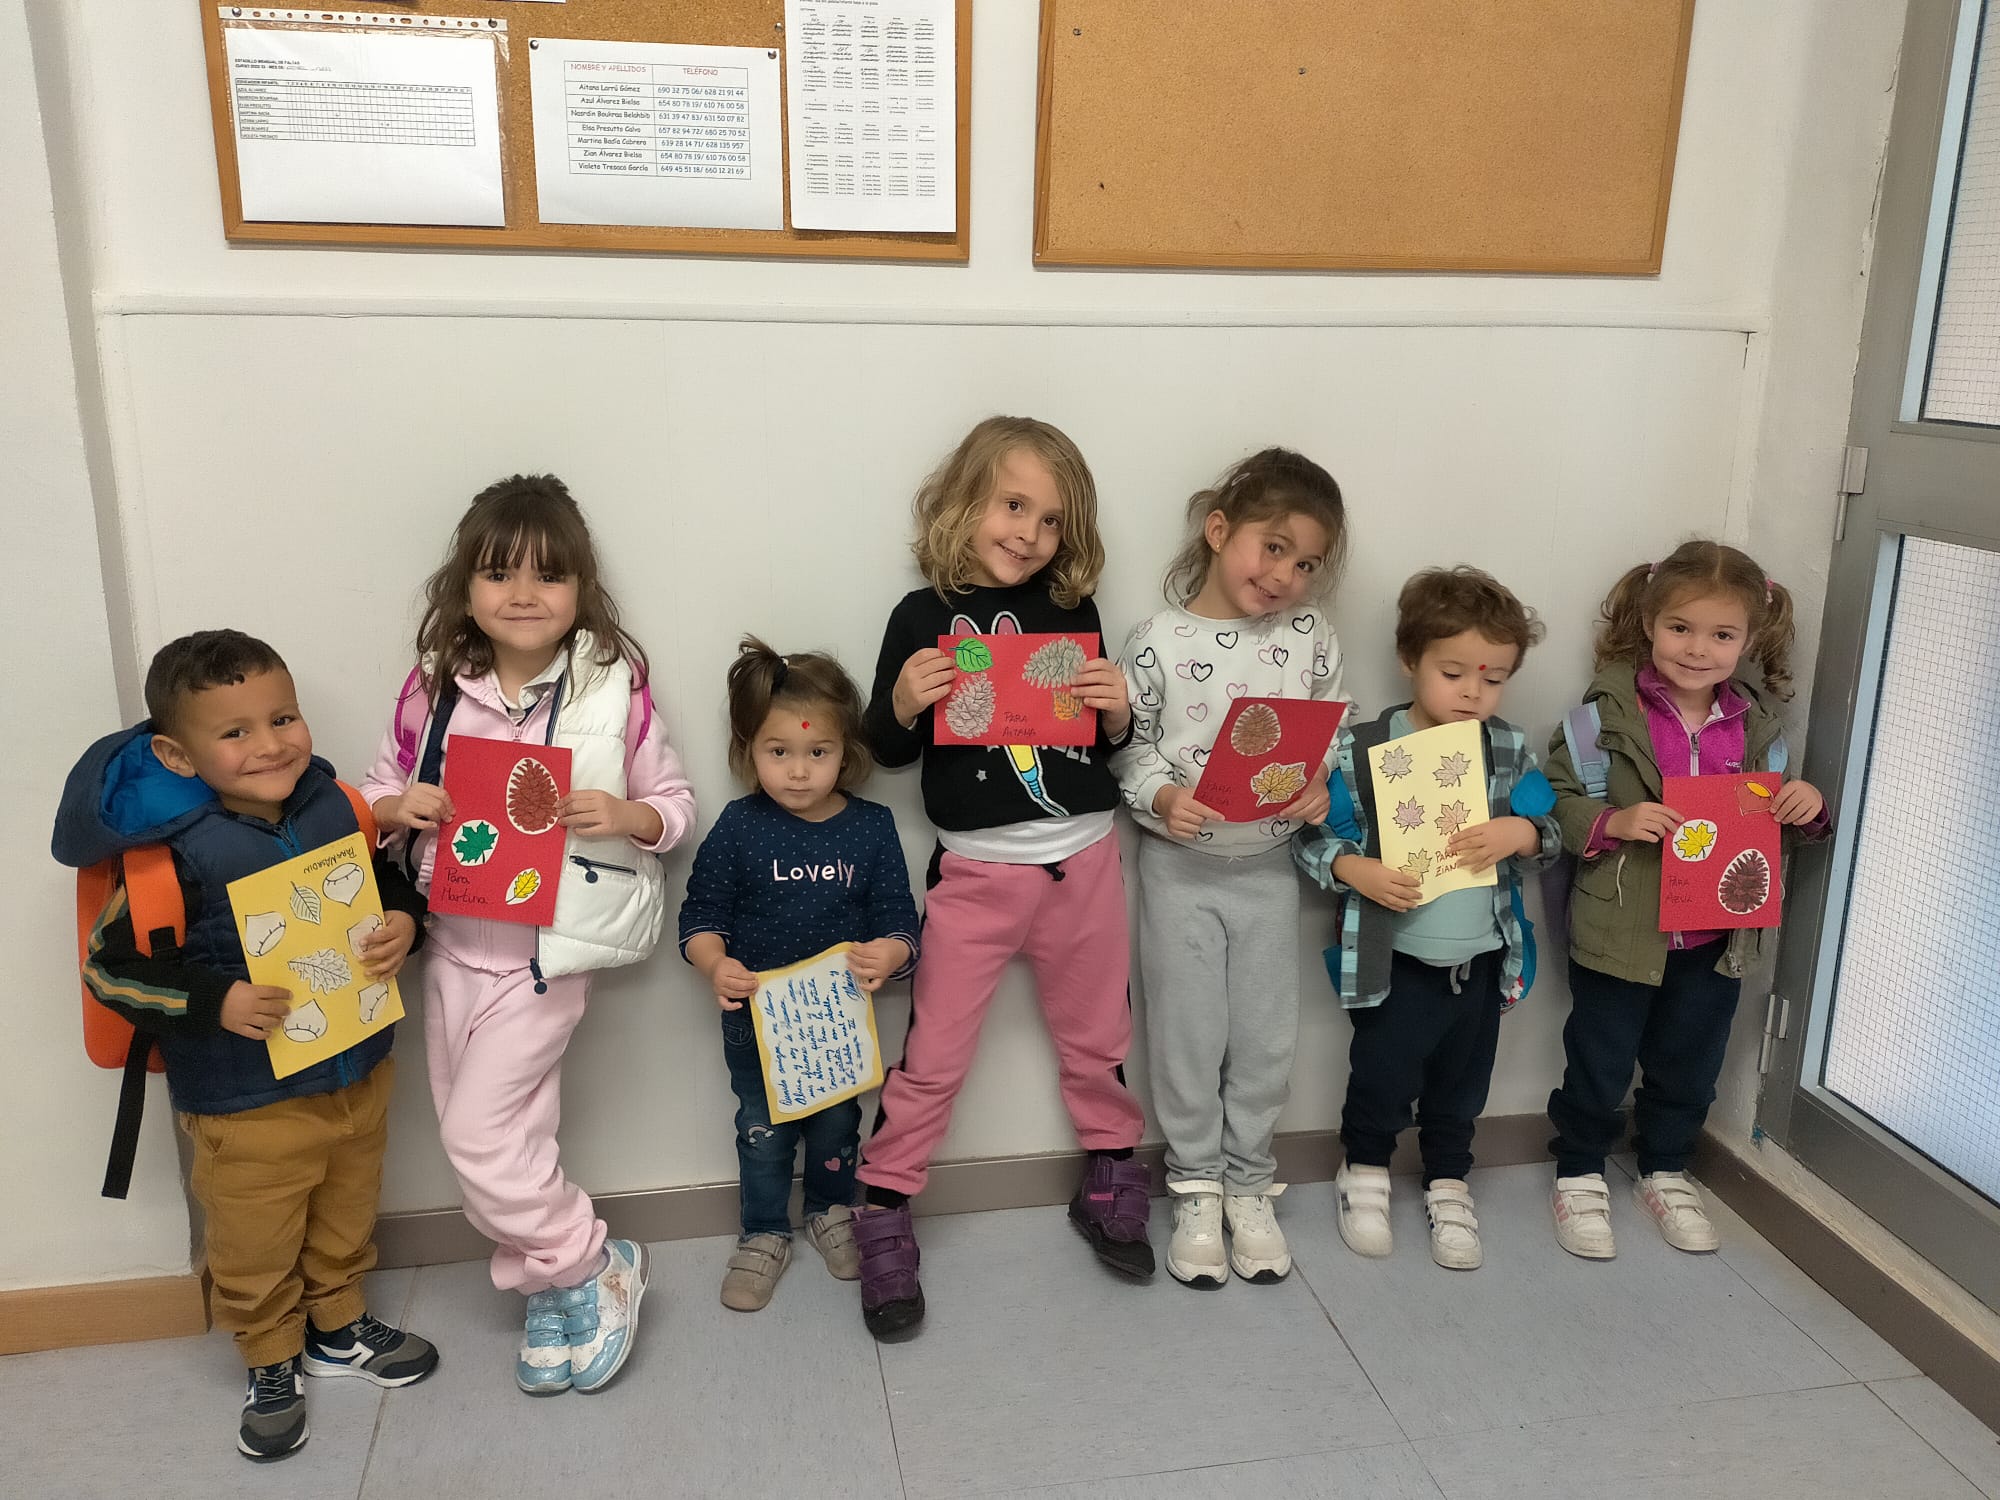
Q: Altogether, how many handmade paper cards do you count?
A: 7